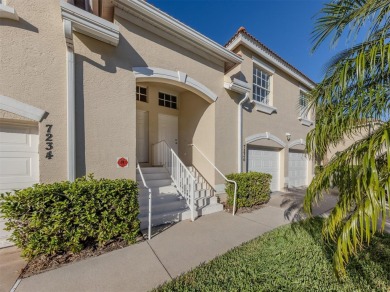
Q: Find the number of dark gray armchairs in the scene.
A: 0